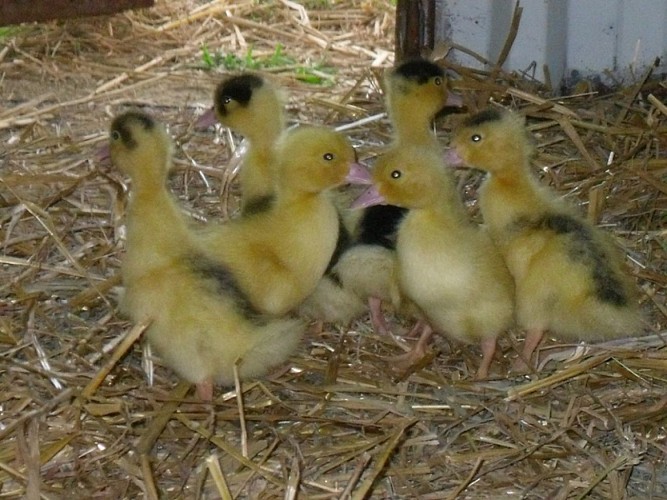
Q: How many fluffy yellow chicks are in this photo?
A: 6